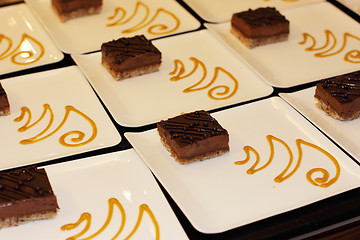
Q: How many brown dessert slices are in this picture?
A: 7